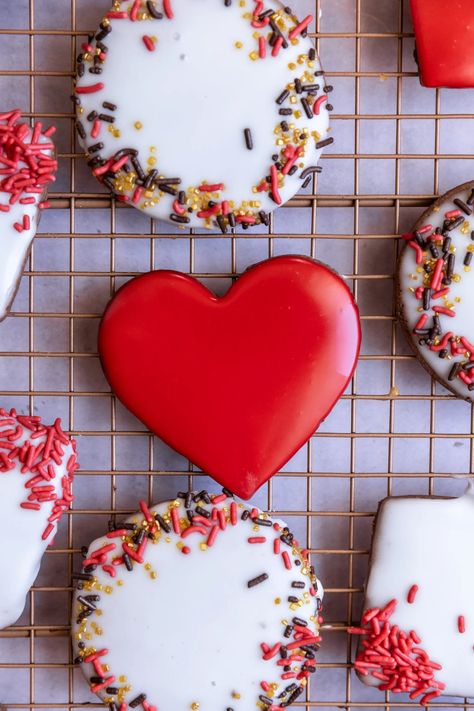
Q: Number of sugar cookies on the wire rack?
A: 8